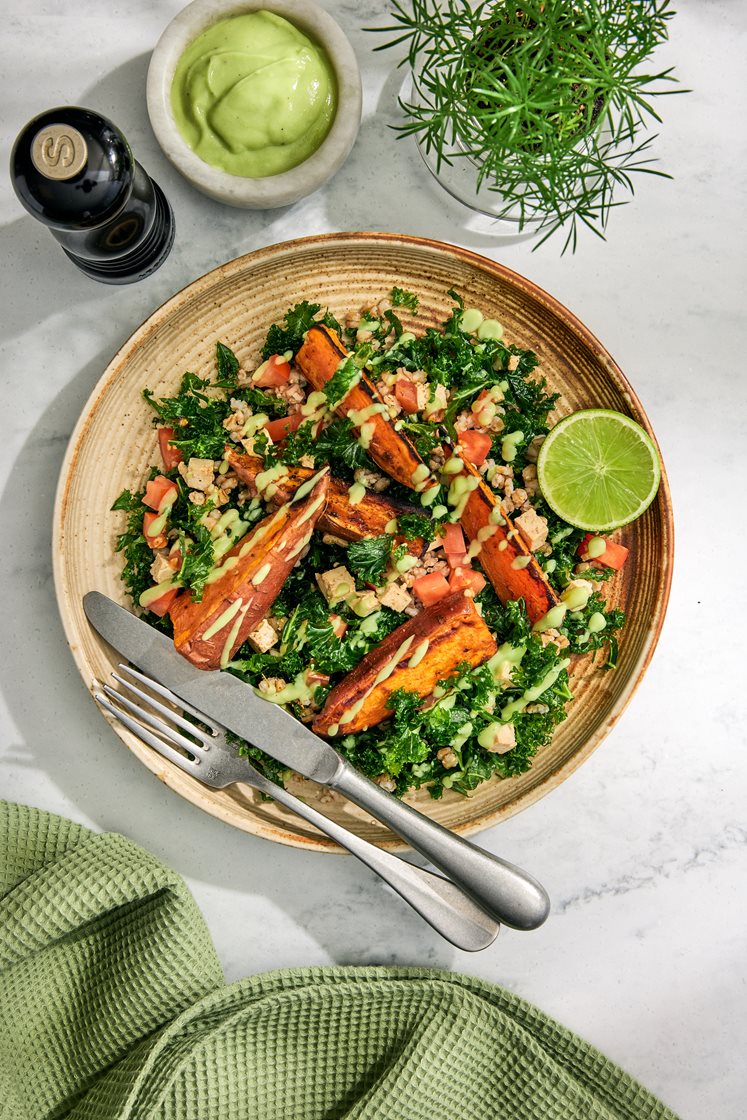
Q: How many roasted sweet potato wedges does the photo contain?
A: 5